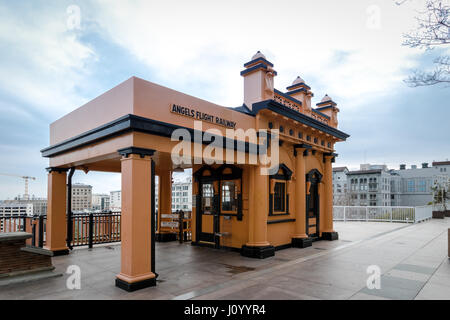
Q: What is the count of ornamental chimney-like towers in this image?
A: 3